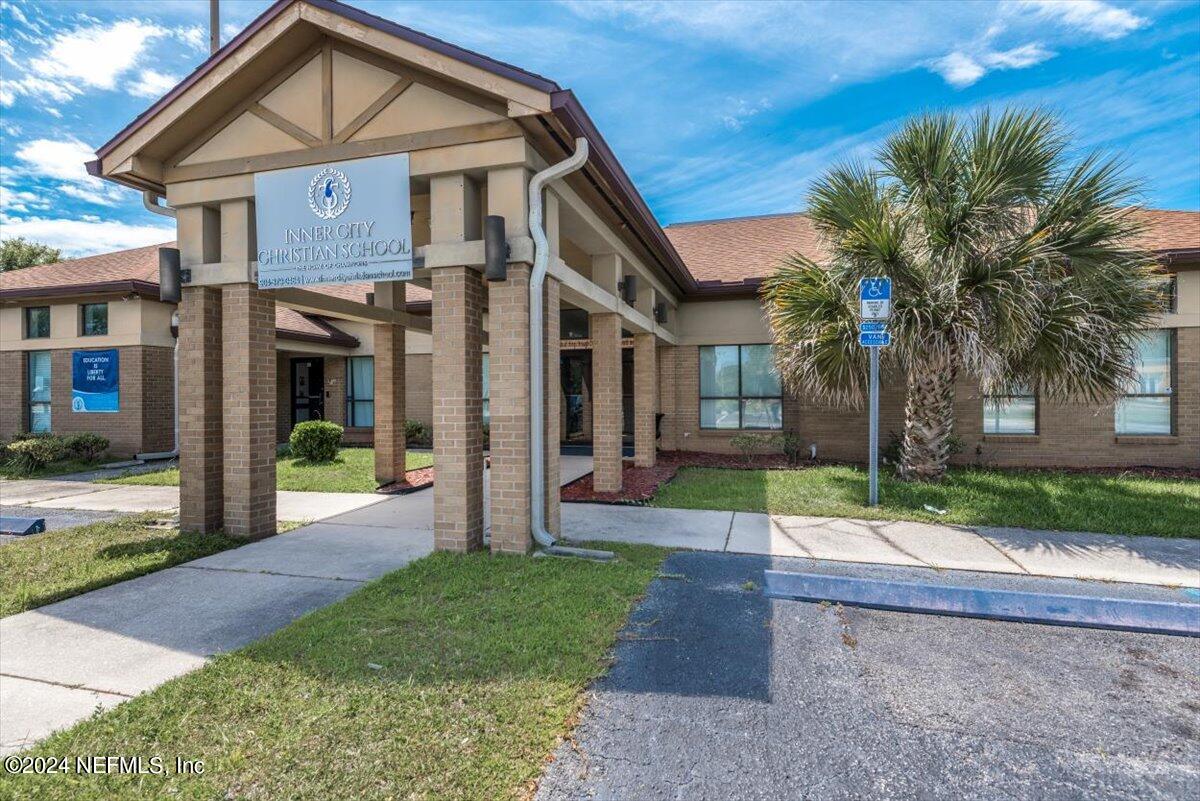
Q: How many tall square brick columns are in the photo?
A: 8